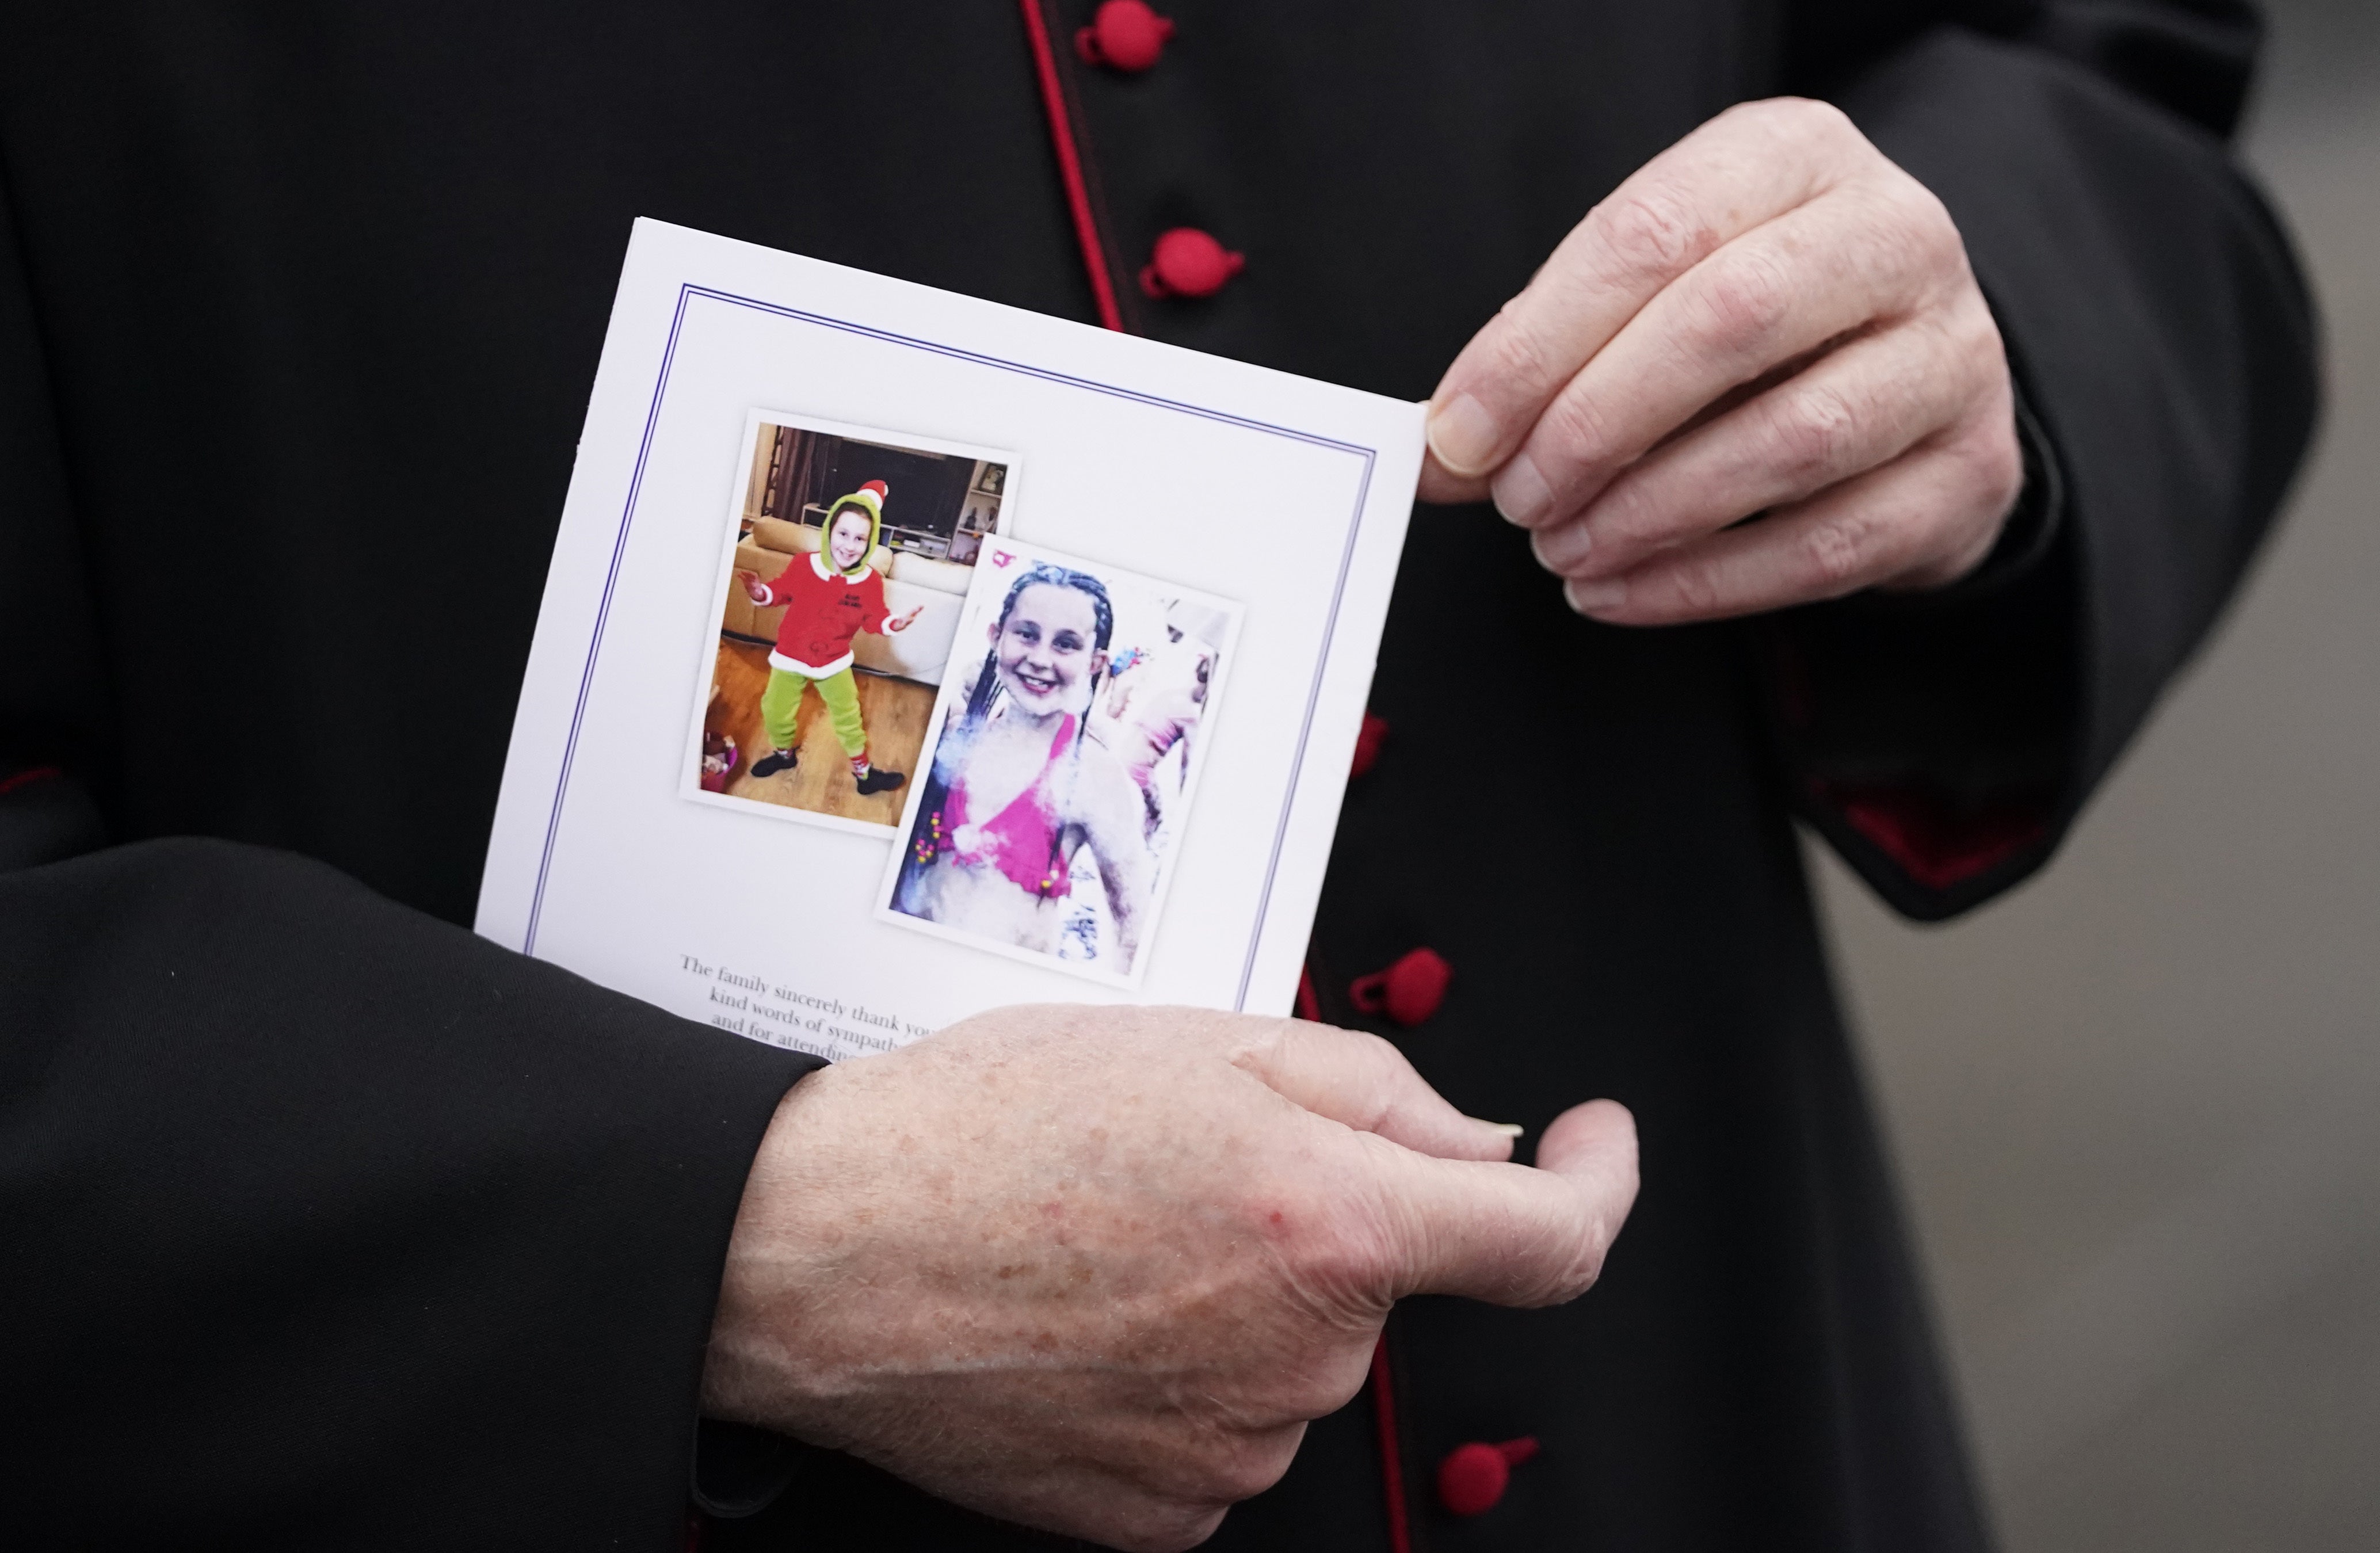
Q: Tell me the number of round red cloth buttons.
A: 5